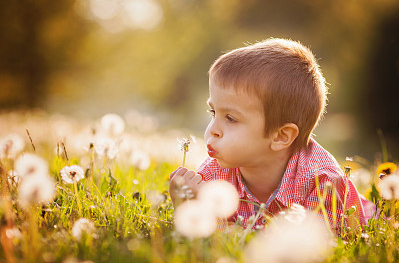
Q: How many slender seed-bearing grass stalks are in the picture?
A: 3